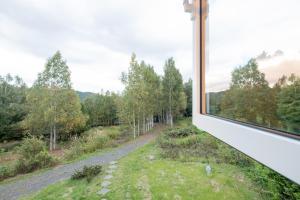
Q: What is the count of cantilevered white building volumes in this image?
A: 1